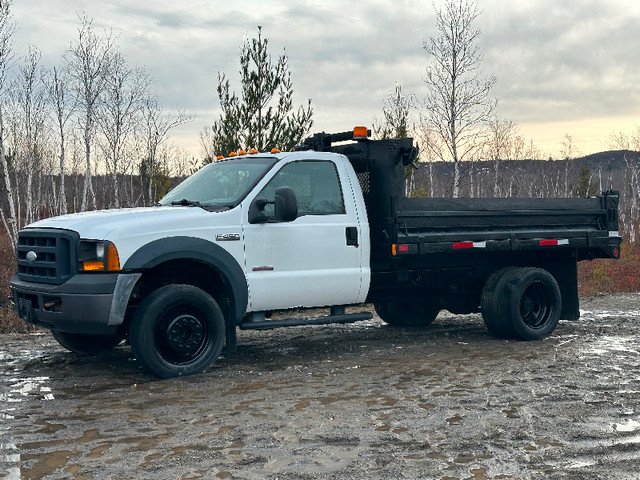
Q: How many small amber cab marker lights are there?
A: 5